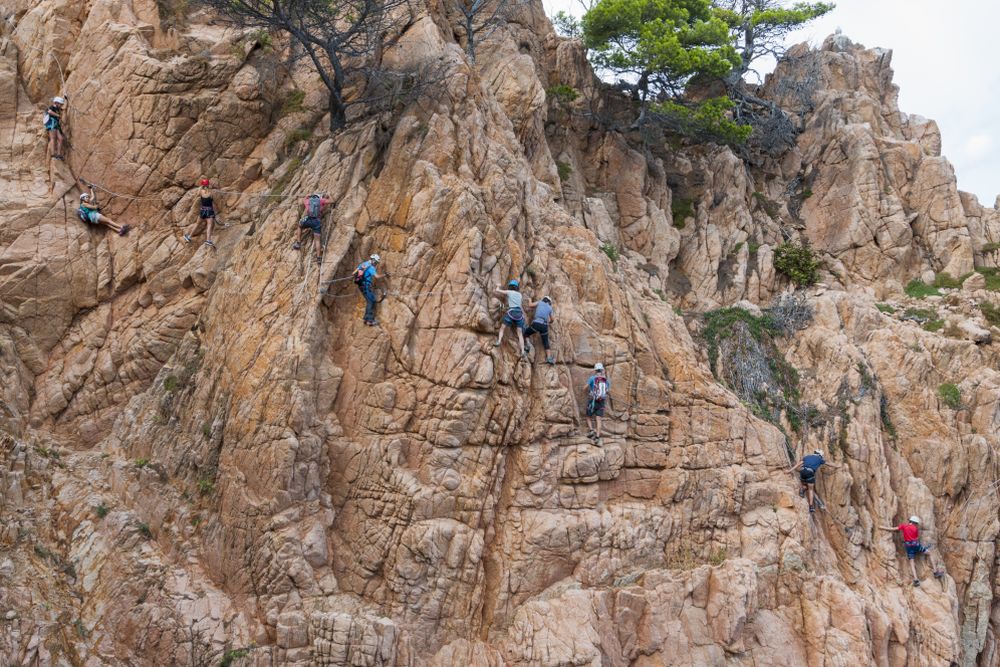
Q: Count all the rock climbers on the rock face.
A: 10